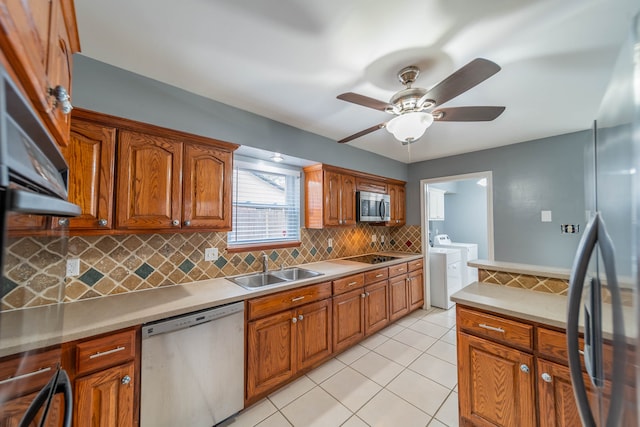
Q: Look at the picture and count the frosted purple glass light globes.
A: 0